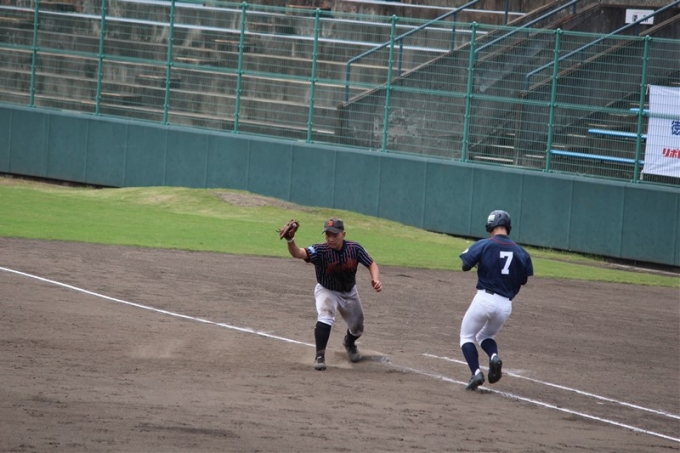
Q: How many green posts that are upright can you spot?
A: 9